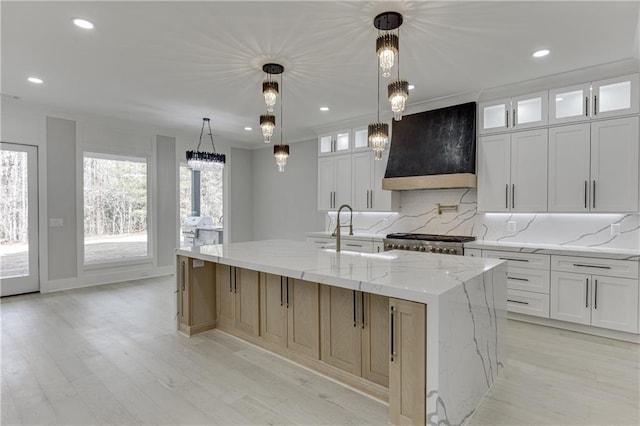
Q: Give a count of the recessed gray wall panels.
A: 2